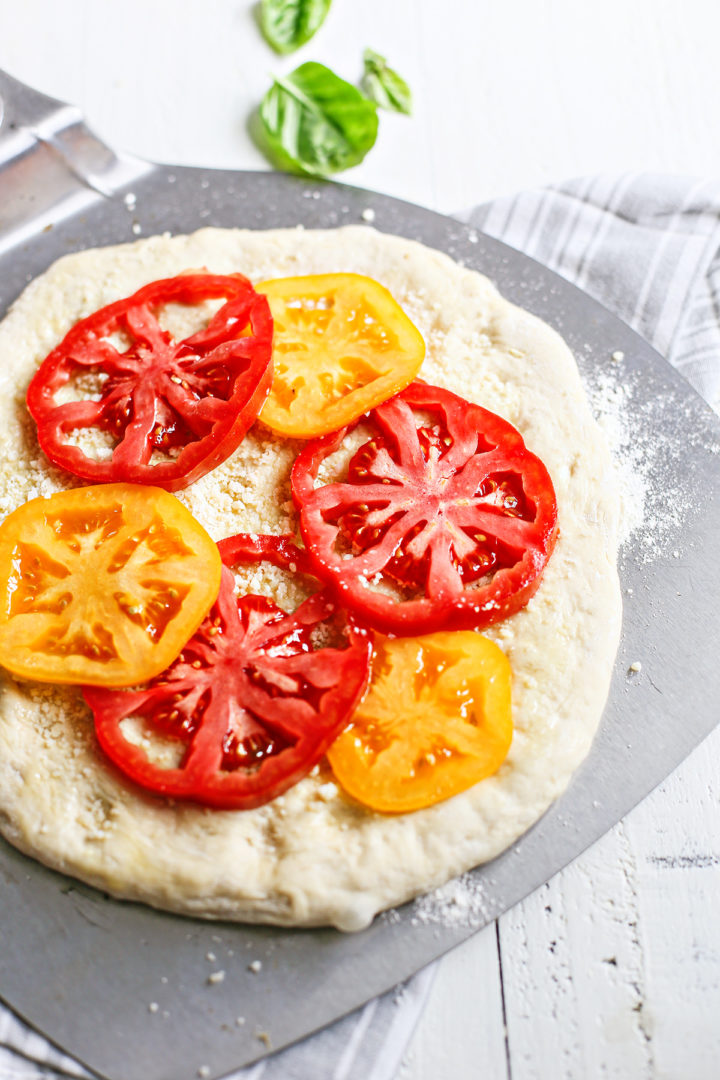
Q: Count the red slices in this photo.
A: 3